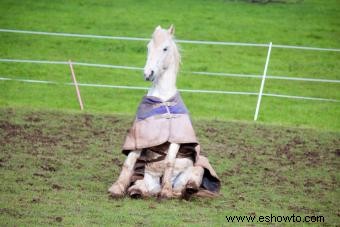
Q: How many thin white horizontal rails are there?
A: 3